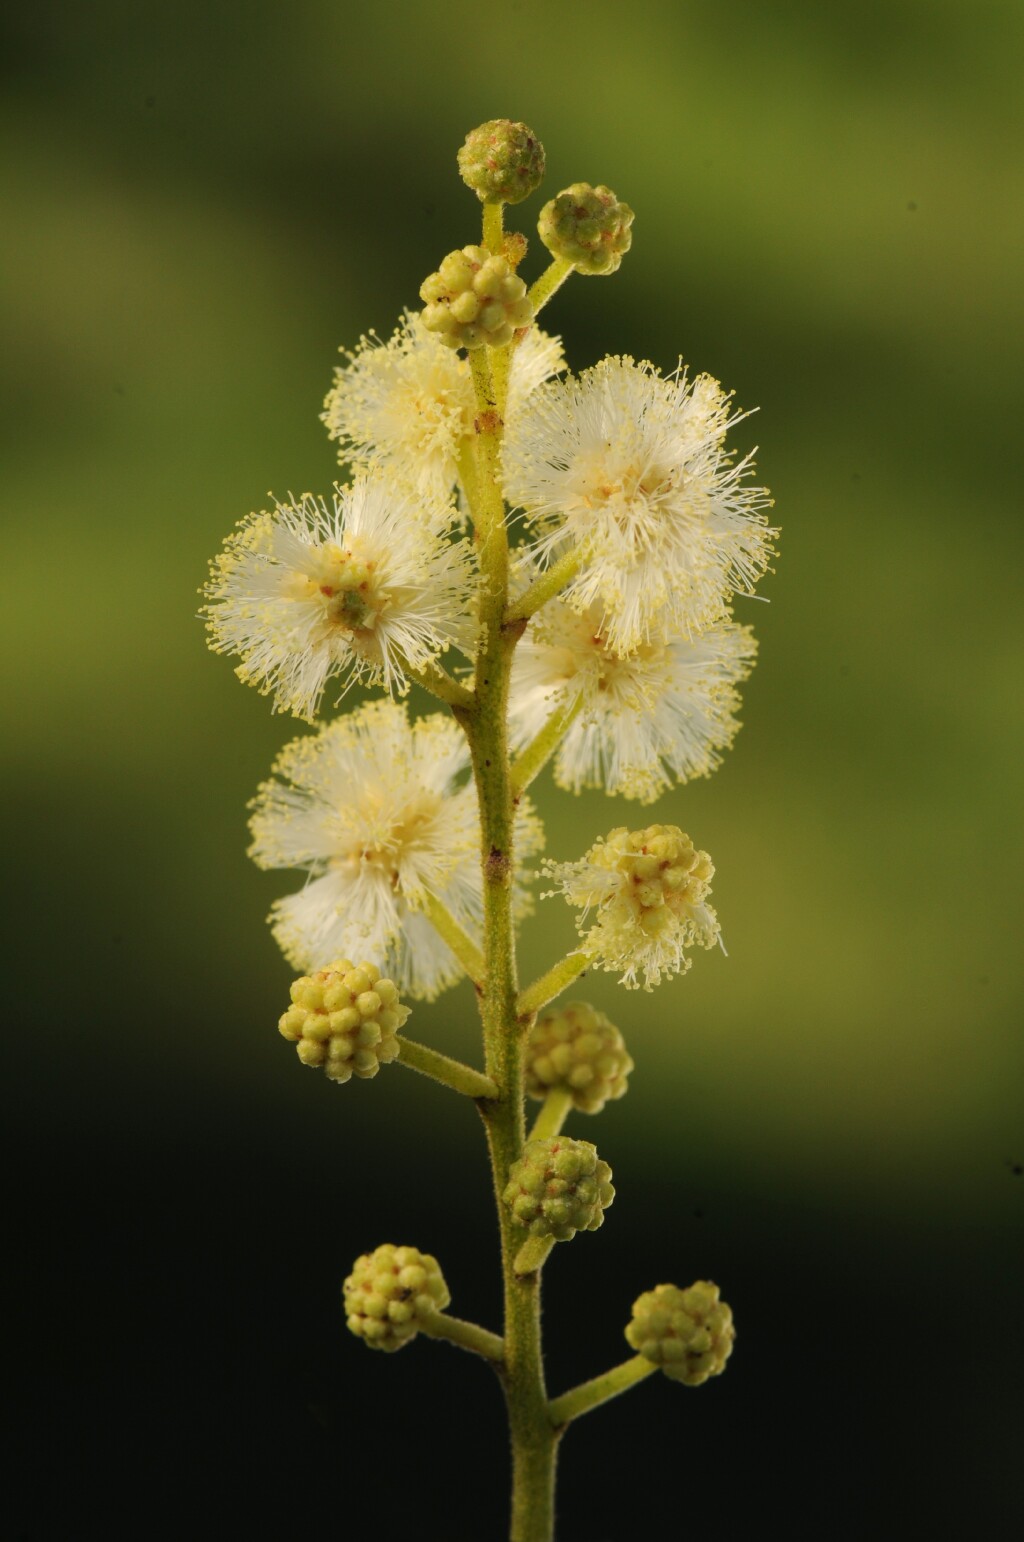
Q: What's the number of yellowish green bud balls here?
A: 8